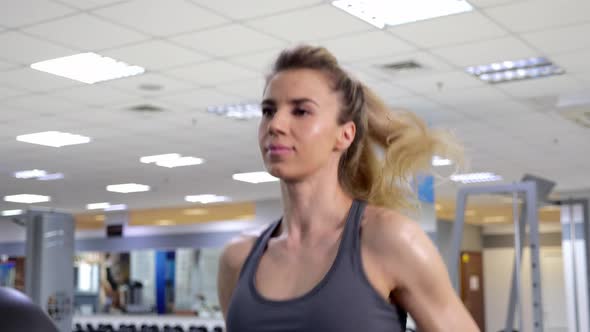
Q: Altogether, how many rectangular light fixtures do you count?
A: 15